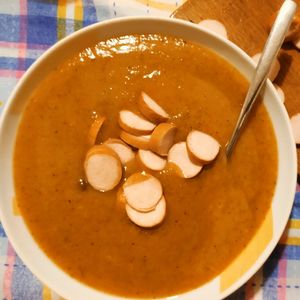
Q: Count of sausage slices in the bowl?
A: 12